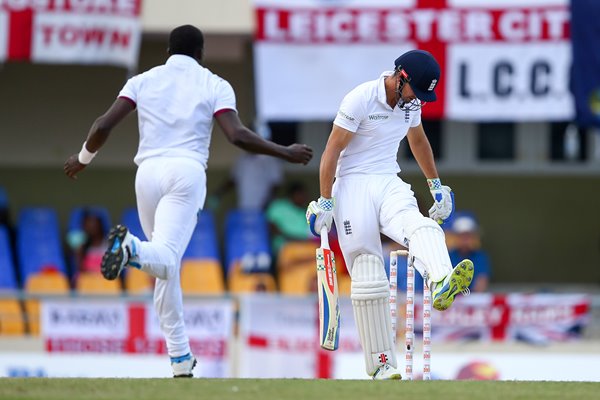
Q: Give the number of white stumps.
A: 3